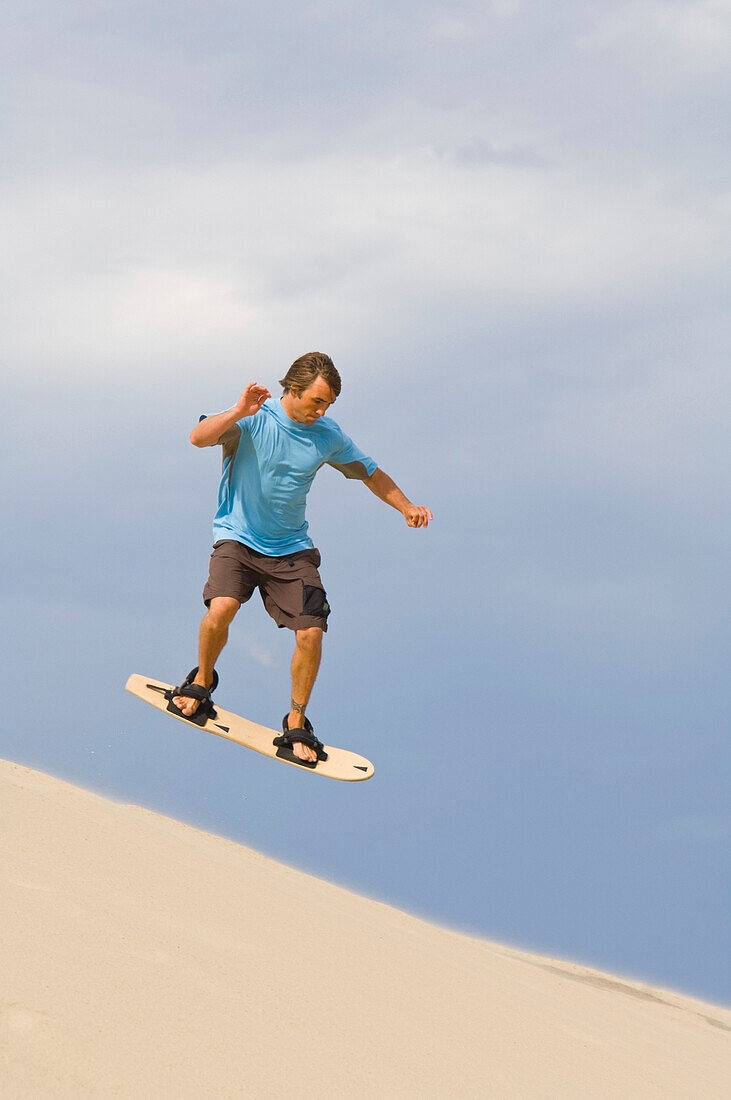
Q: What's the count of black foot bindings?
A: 2